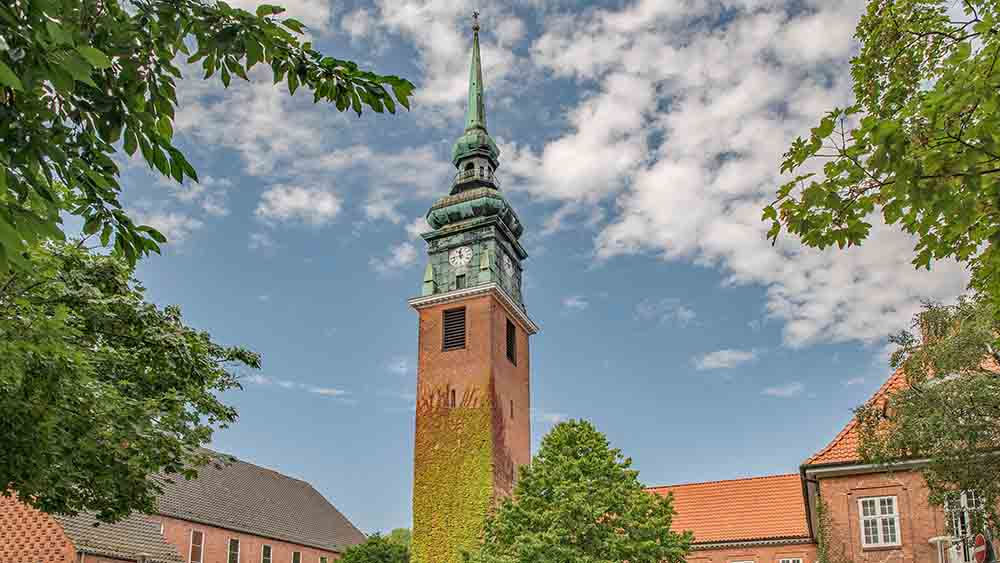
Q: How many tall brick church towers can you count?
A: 1